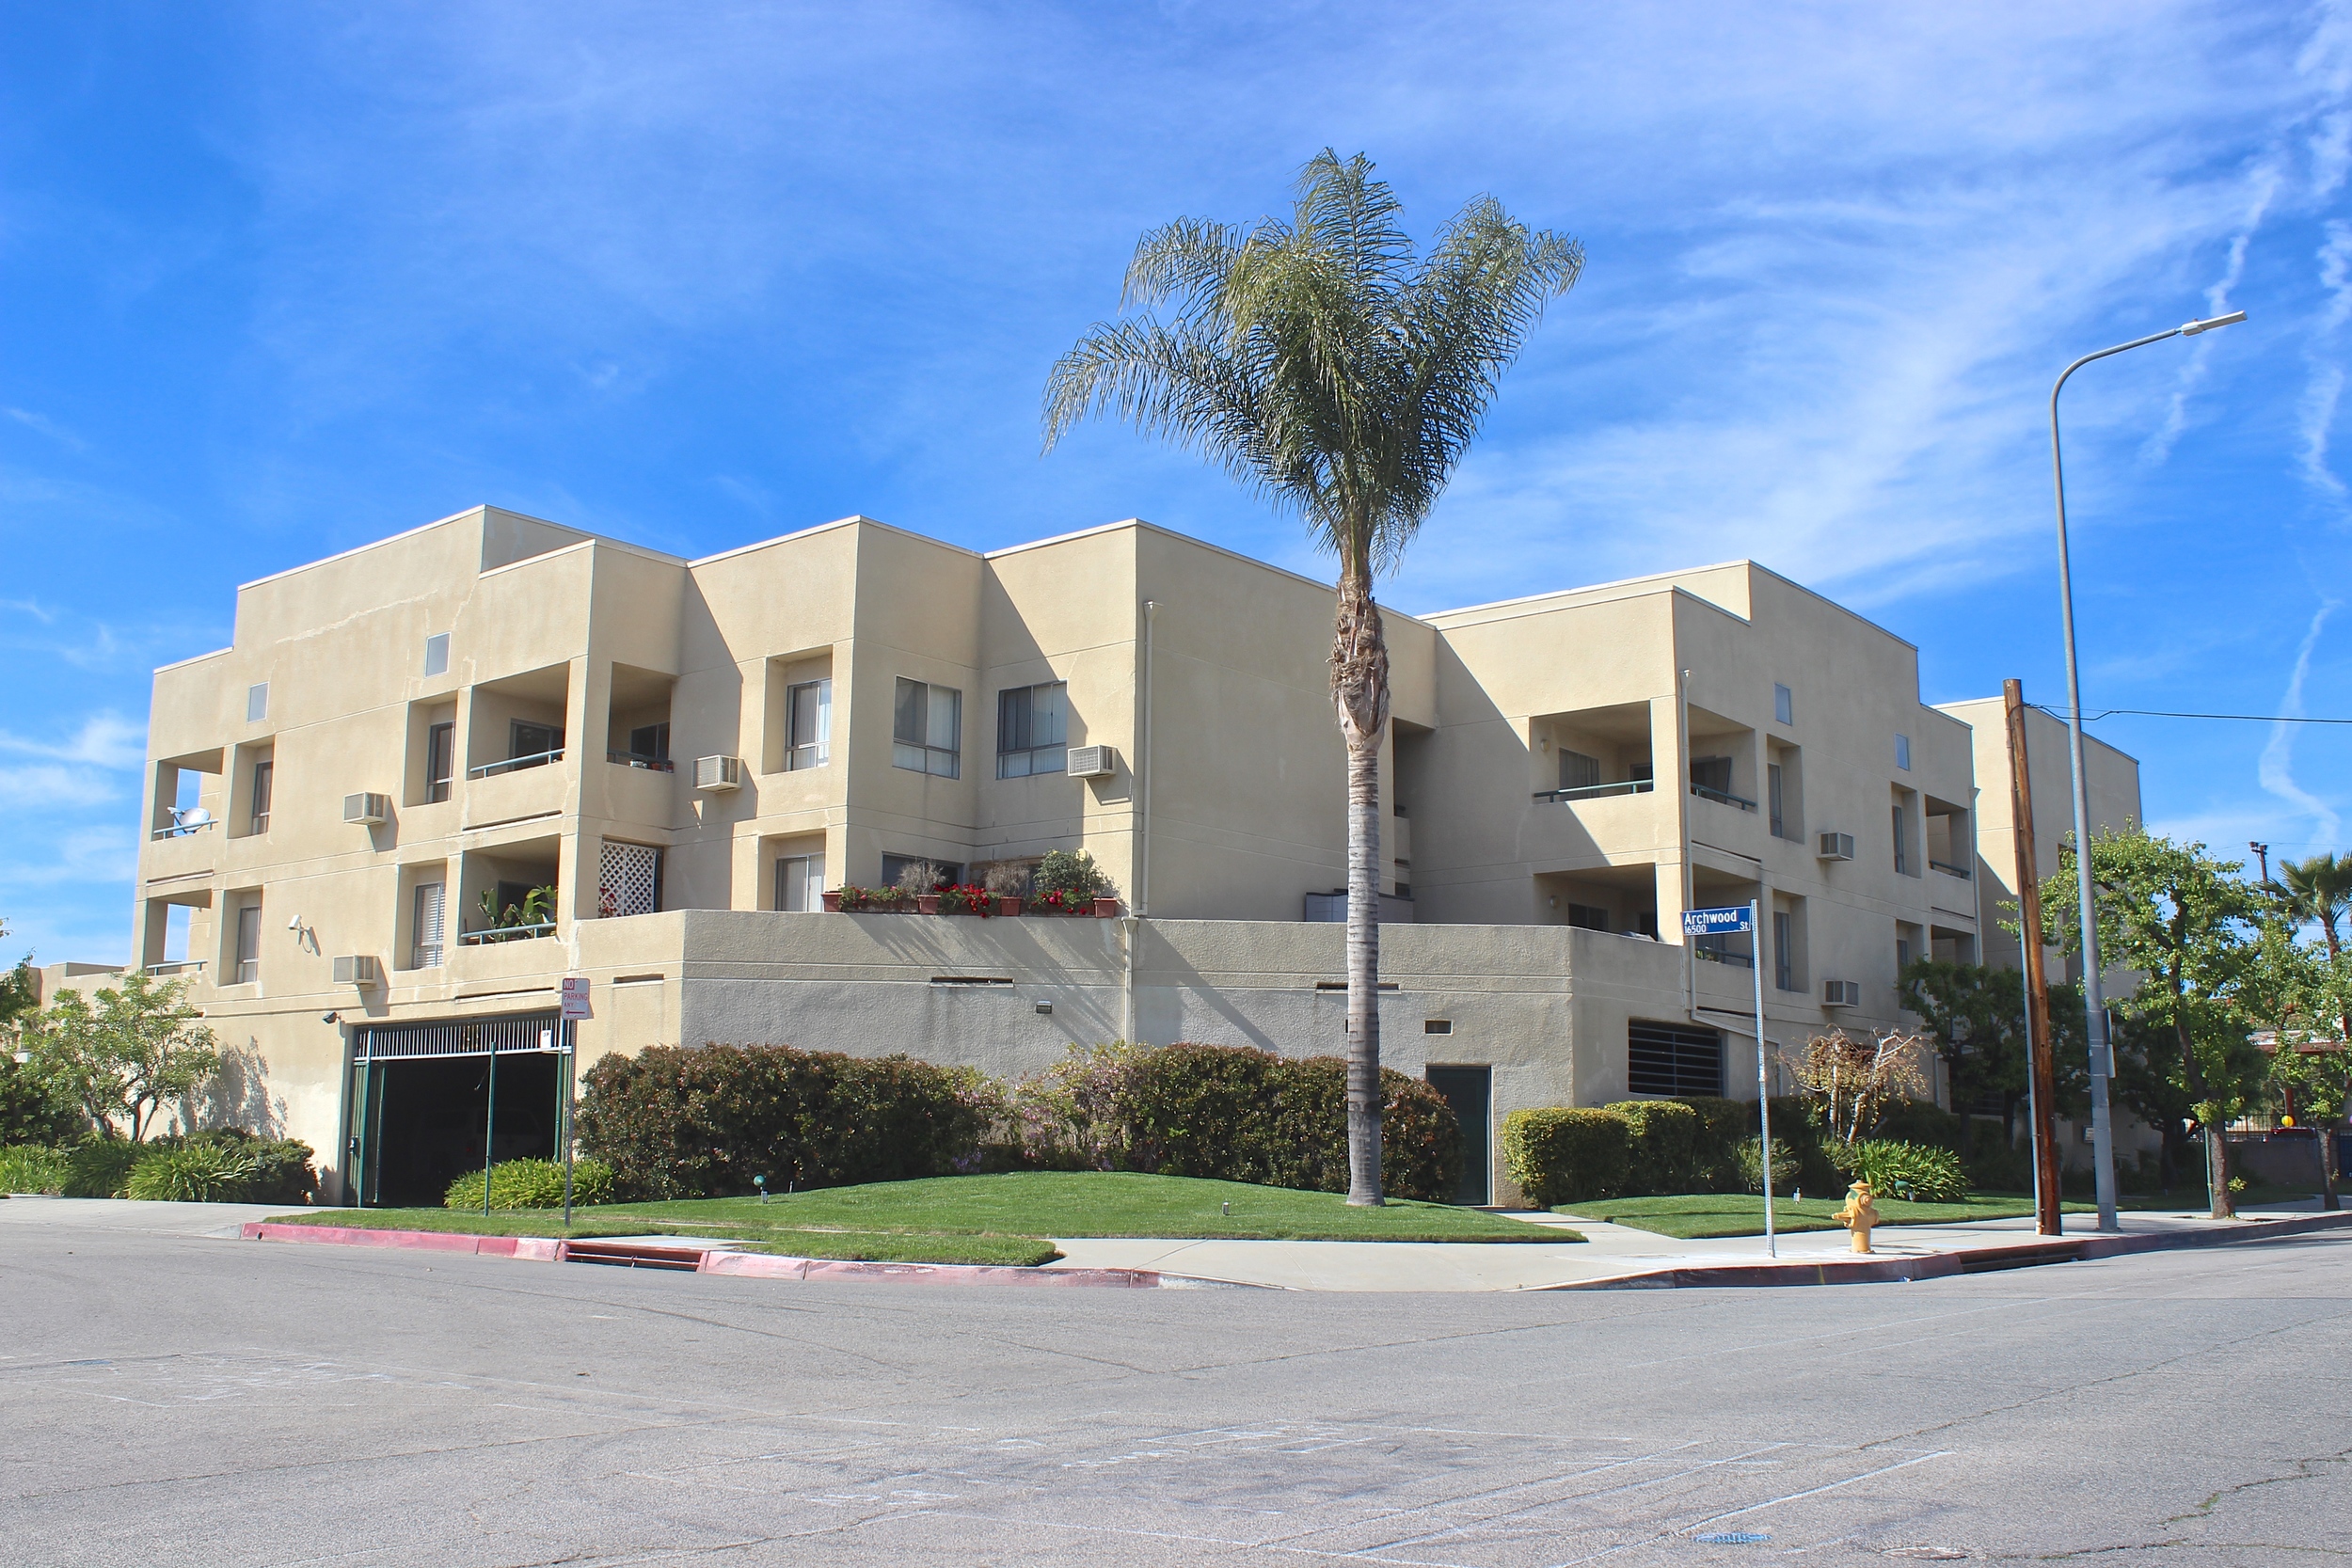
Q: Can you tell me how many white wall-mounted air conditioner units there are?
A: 6